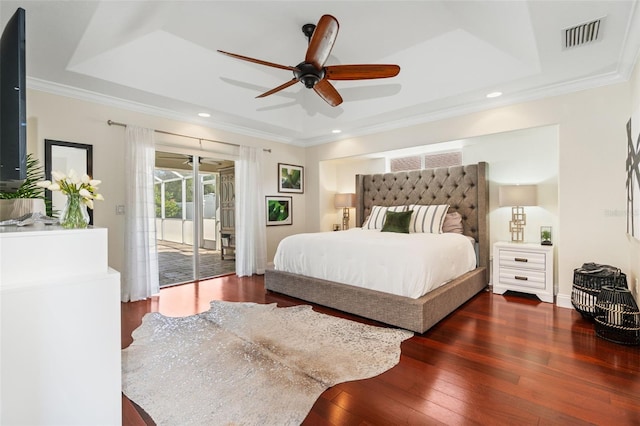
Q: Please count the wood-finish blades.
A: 5